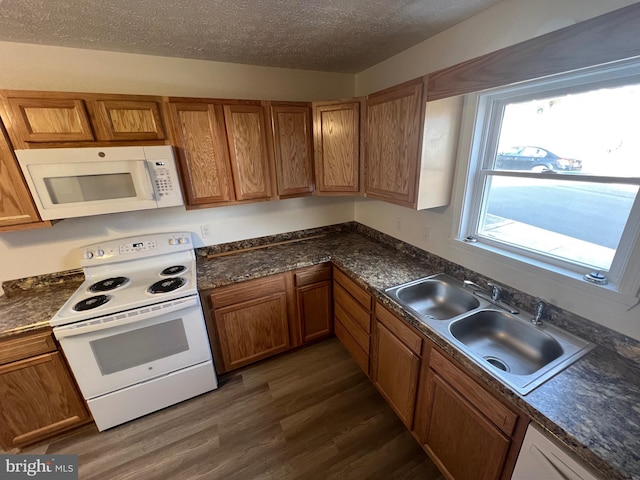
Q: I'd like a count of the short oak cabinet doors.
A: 2